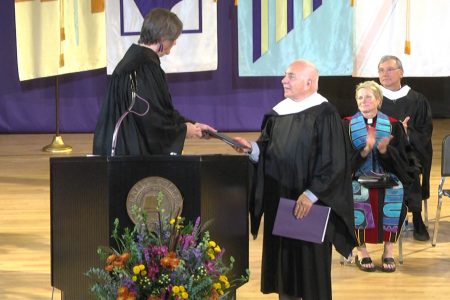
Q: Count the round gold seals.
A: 1